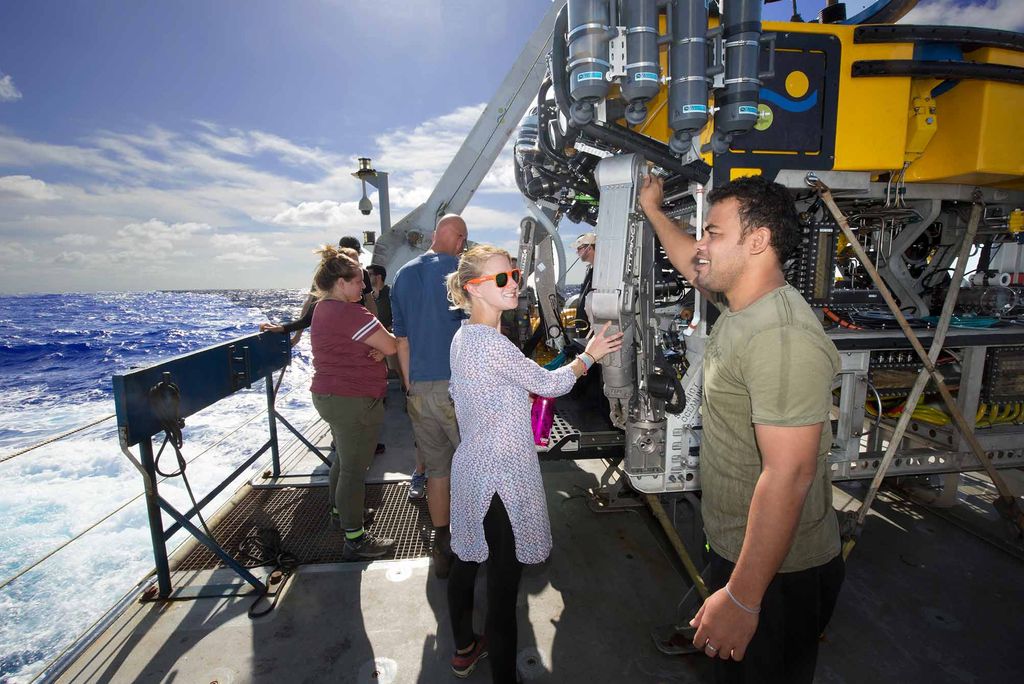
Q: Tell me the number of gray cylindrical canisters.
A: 4